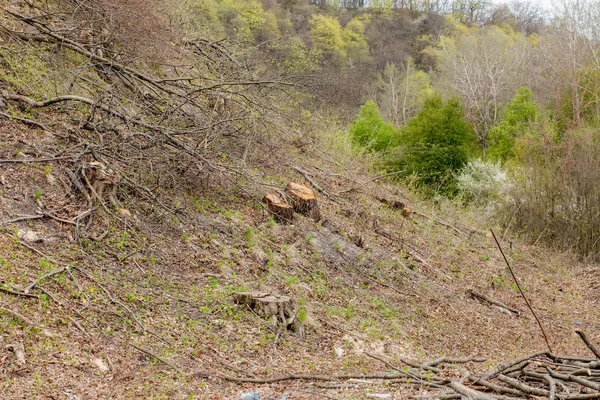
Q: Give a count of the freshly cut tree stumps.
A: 2